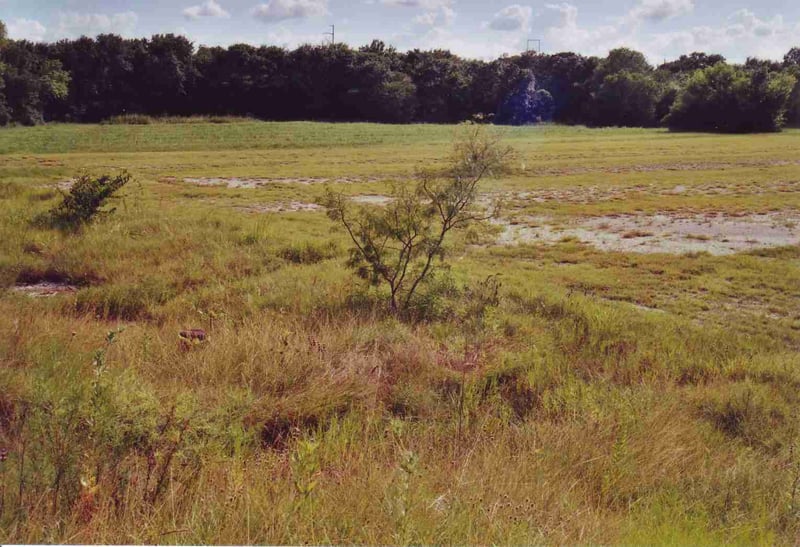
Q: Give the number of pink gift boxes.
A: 0